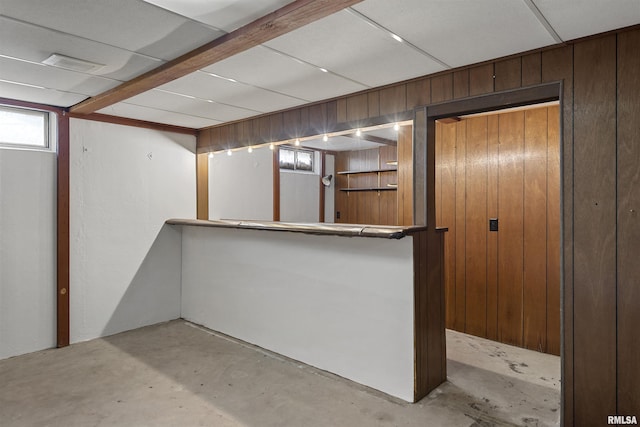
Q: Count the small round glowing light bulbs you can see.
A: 8